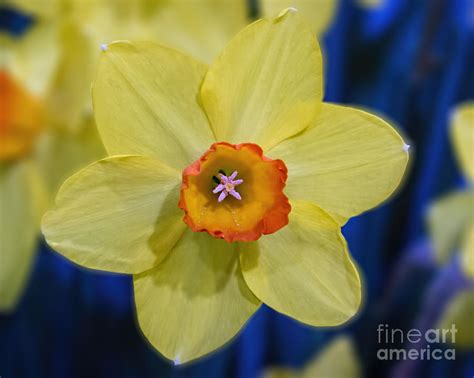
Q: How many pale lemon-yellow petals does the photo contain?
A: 6